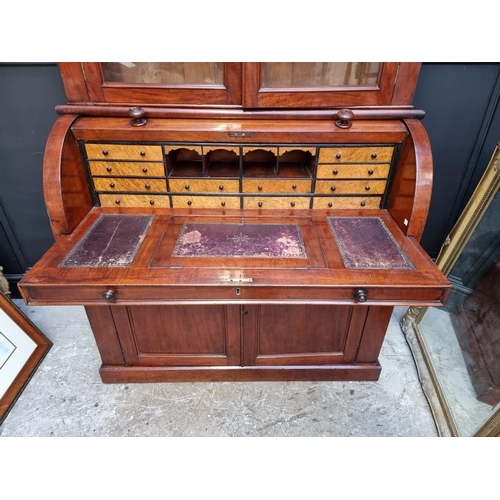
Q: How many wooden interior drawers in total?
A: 12